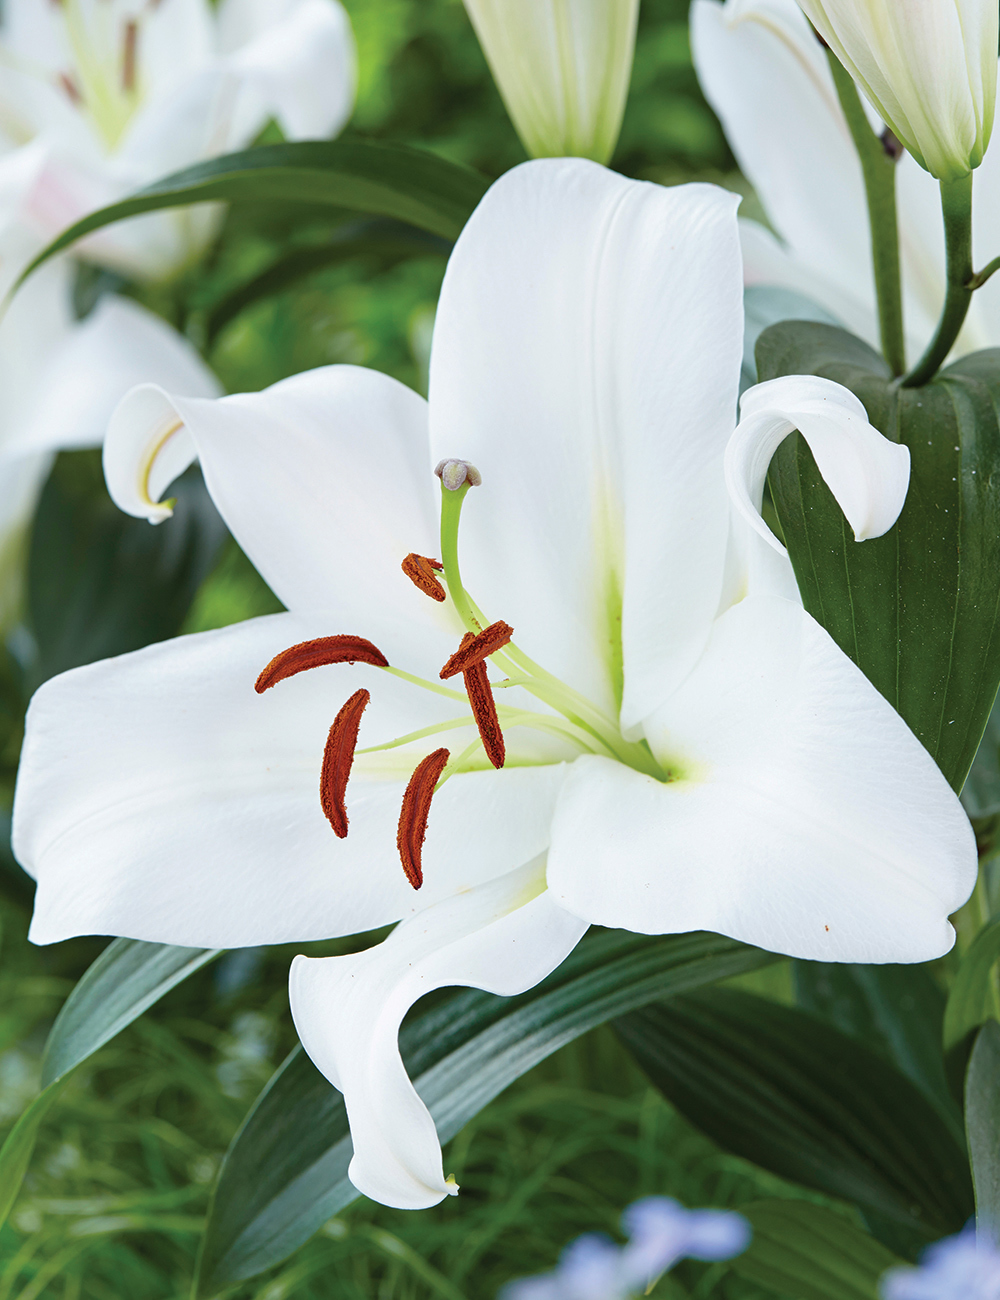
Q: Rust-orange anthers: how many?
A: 6